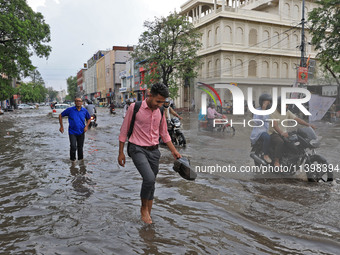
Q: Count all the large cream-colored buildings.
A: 1